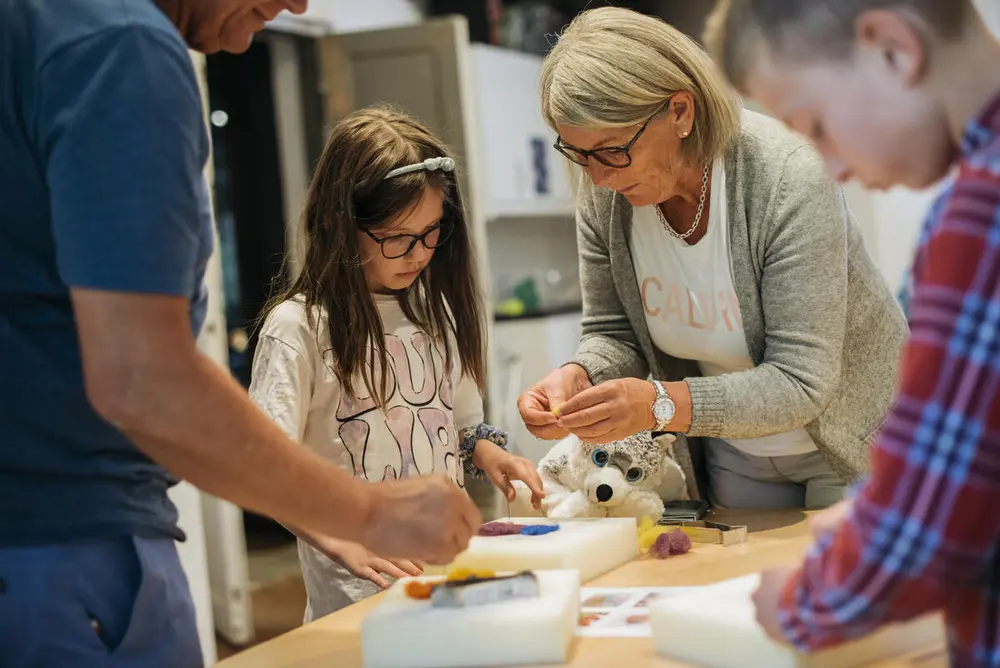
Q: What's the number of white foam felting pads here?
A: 3